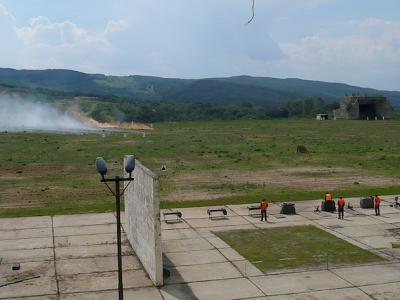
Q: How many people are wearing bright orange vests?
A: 4